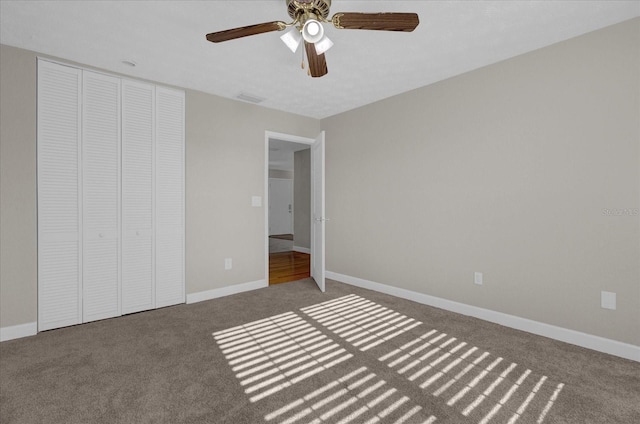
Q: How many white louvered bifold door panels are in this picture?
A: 4